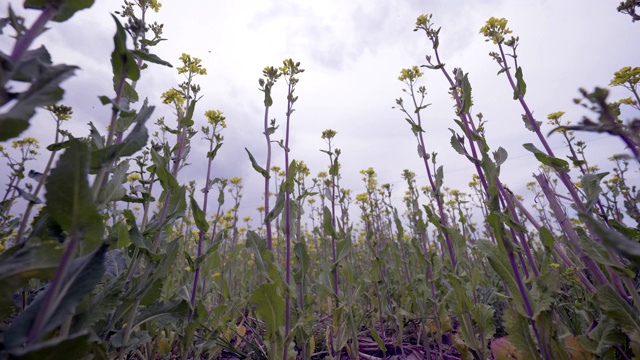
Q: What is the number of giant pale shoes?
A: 0